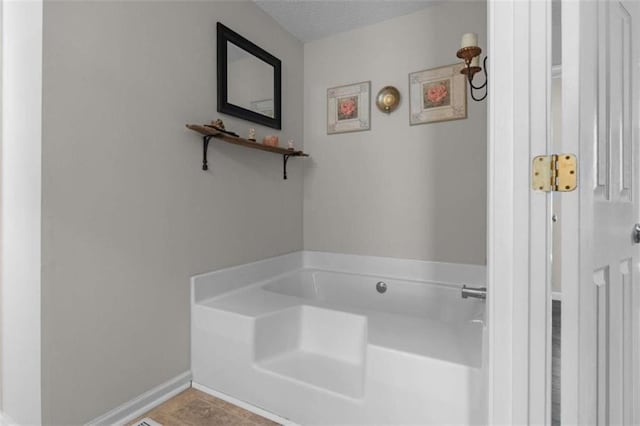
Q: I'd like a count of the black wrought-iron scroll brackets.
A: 2